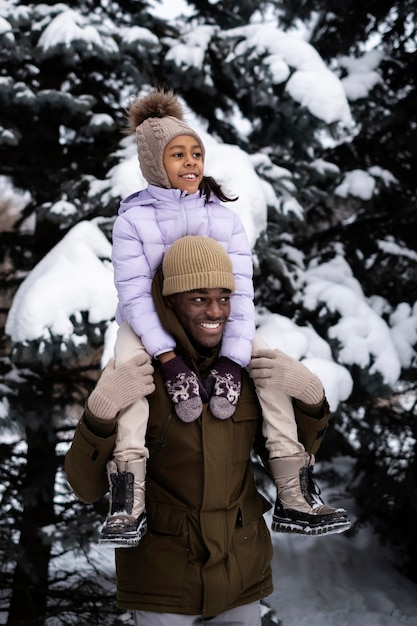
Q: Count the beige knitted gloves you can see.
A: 2